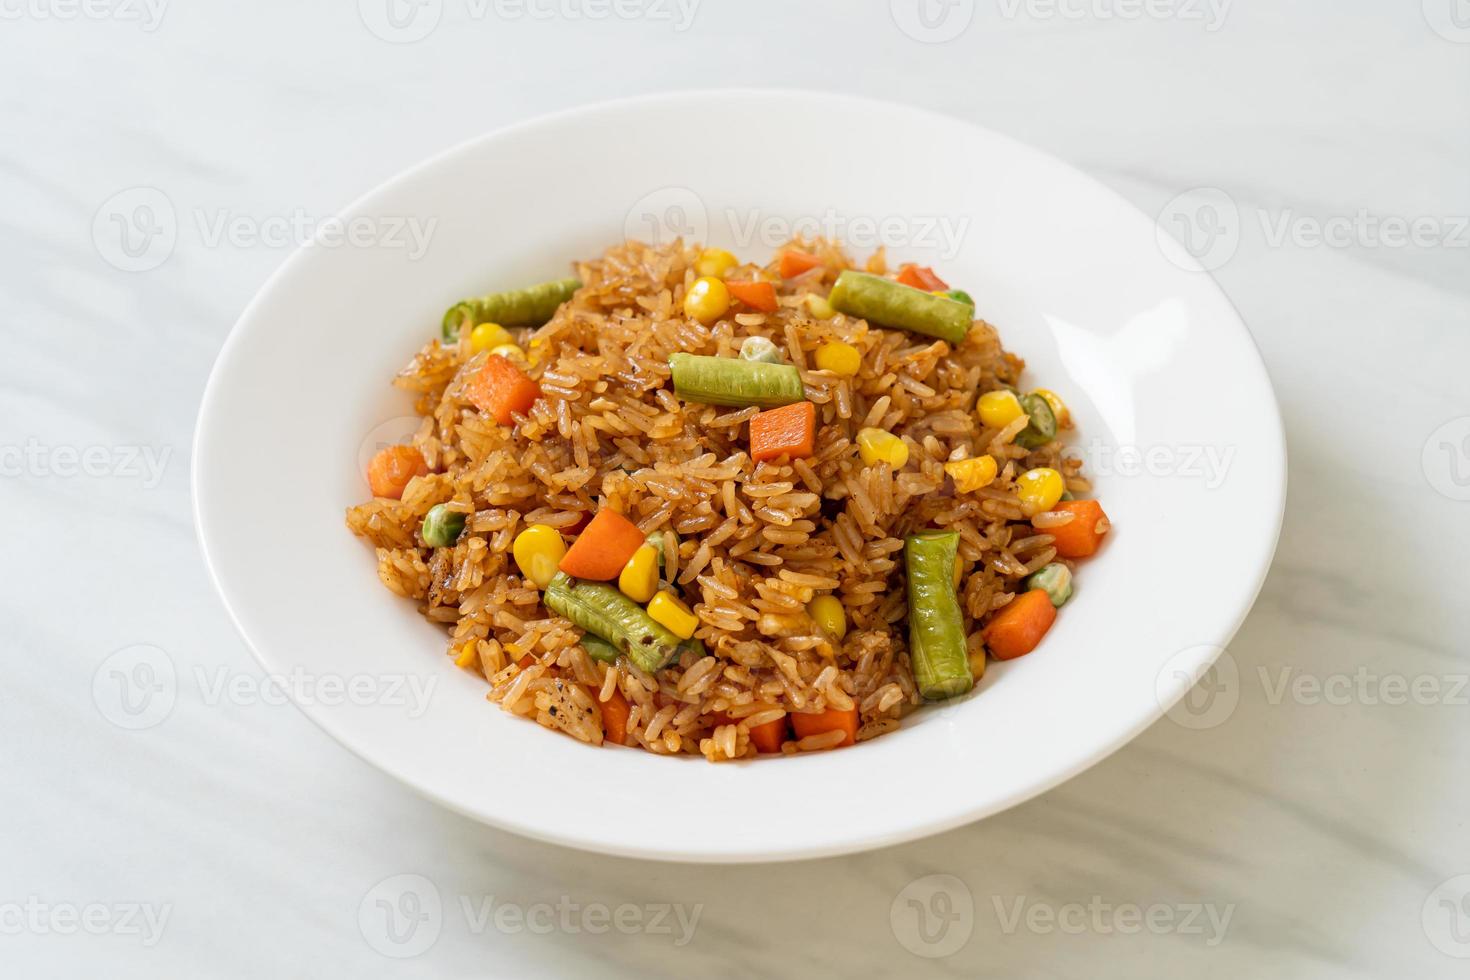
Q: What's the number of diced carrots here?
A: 12